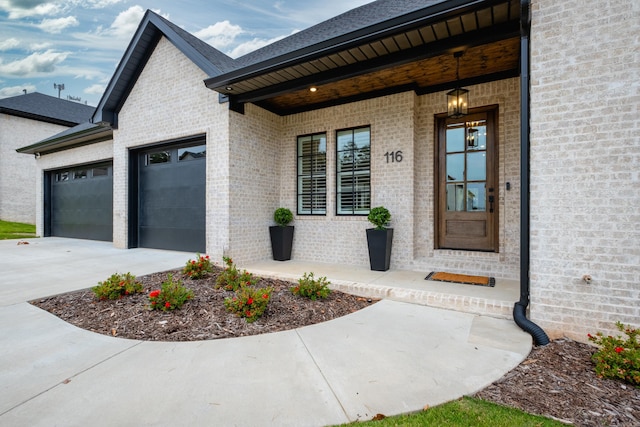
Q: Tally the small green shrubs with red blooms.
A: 7